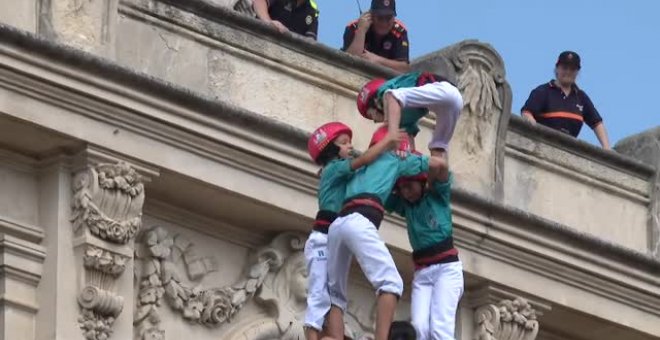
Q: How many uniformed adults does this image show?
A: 3